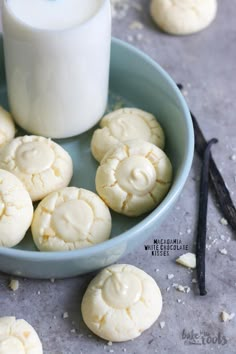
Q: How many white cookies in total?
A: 9